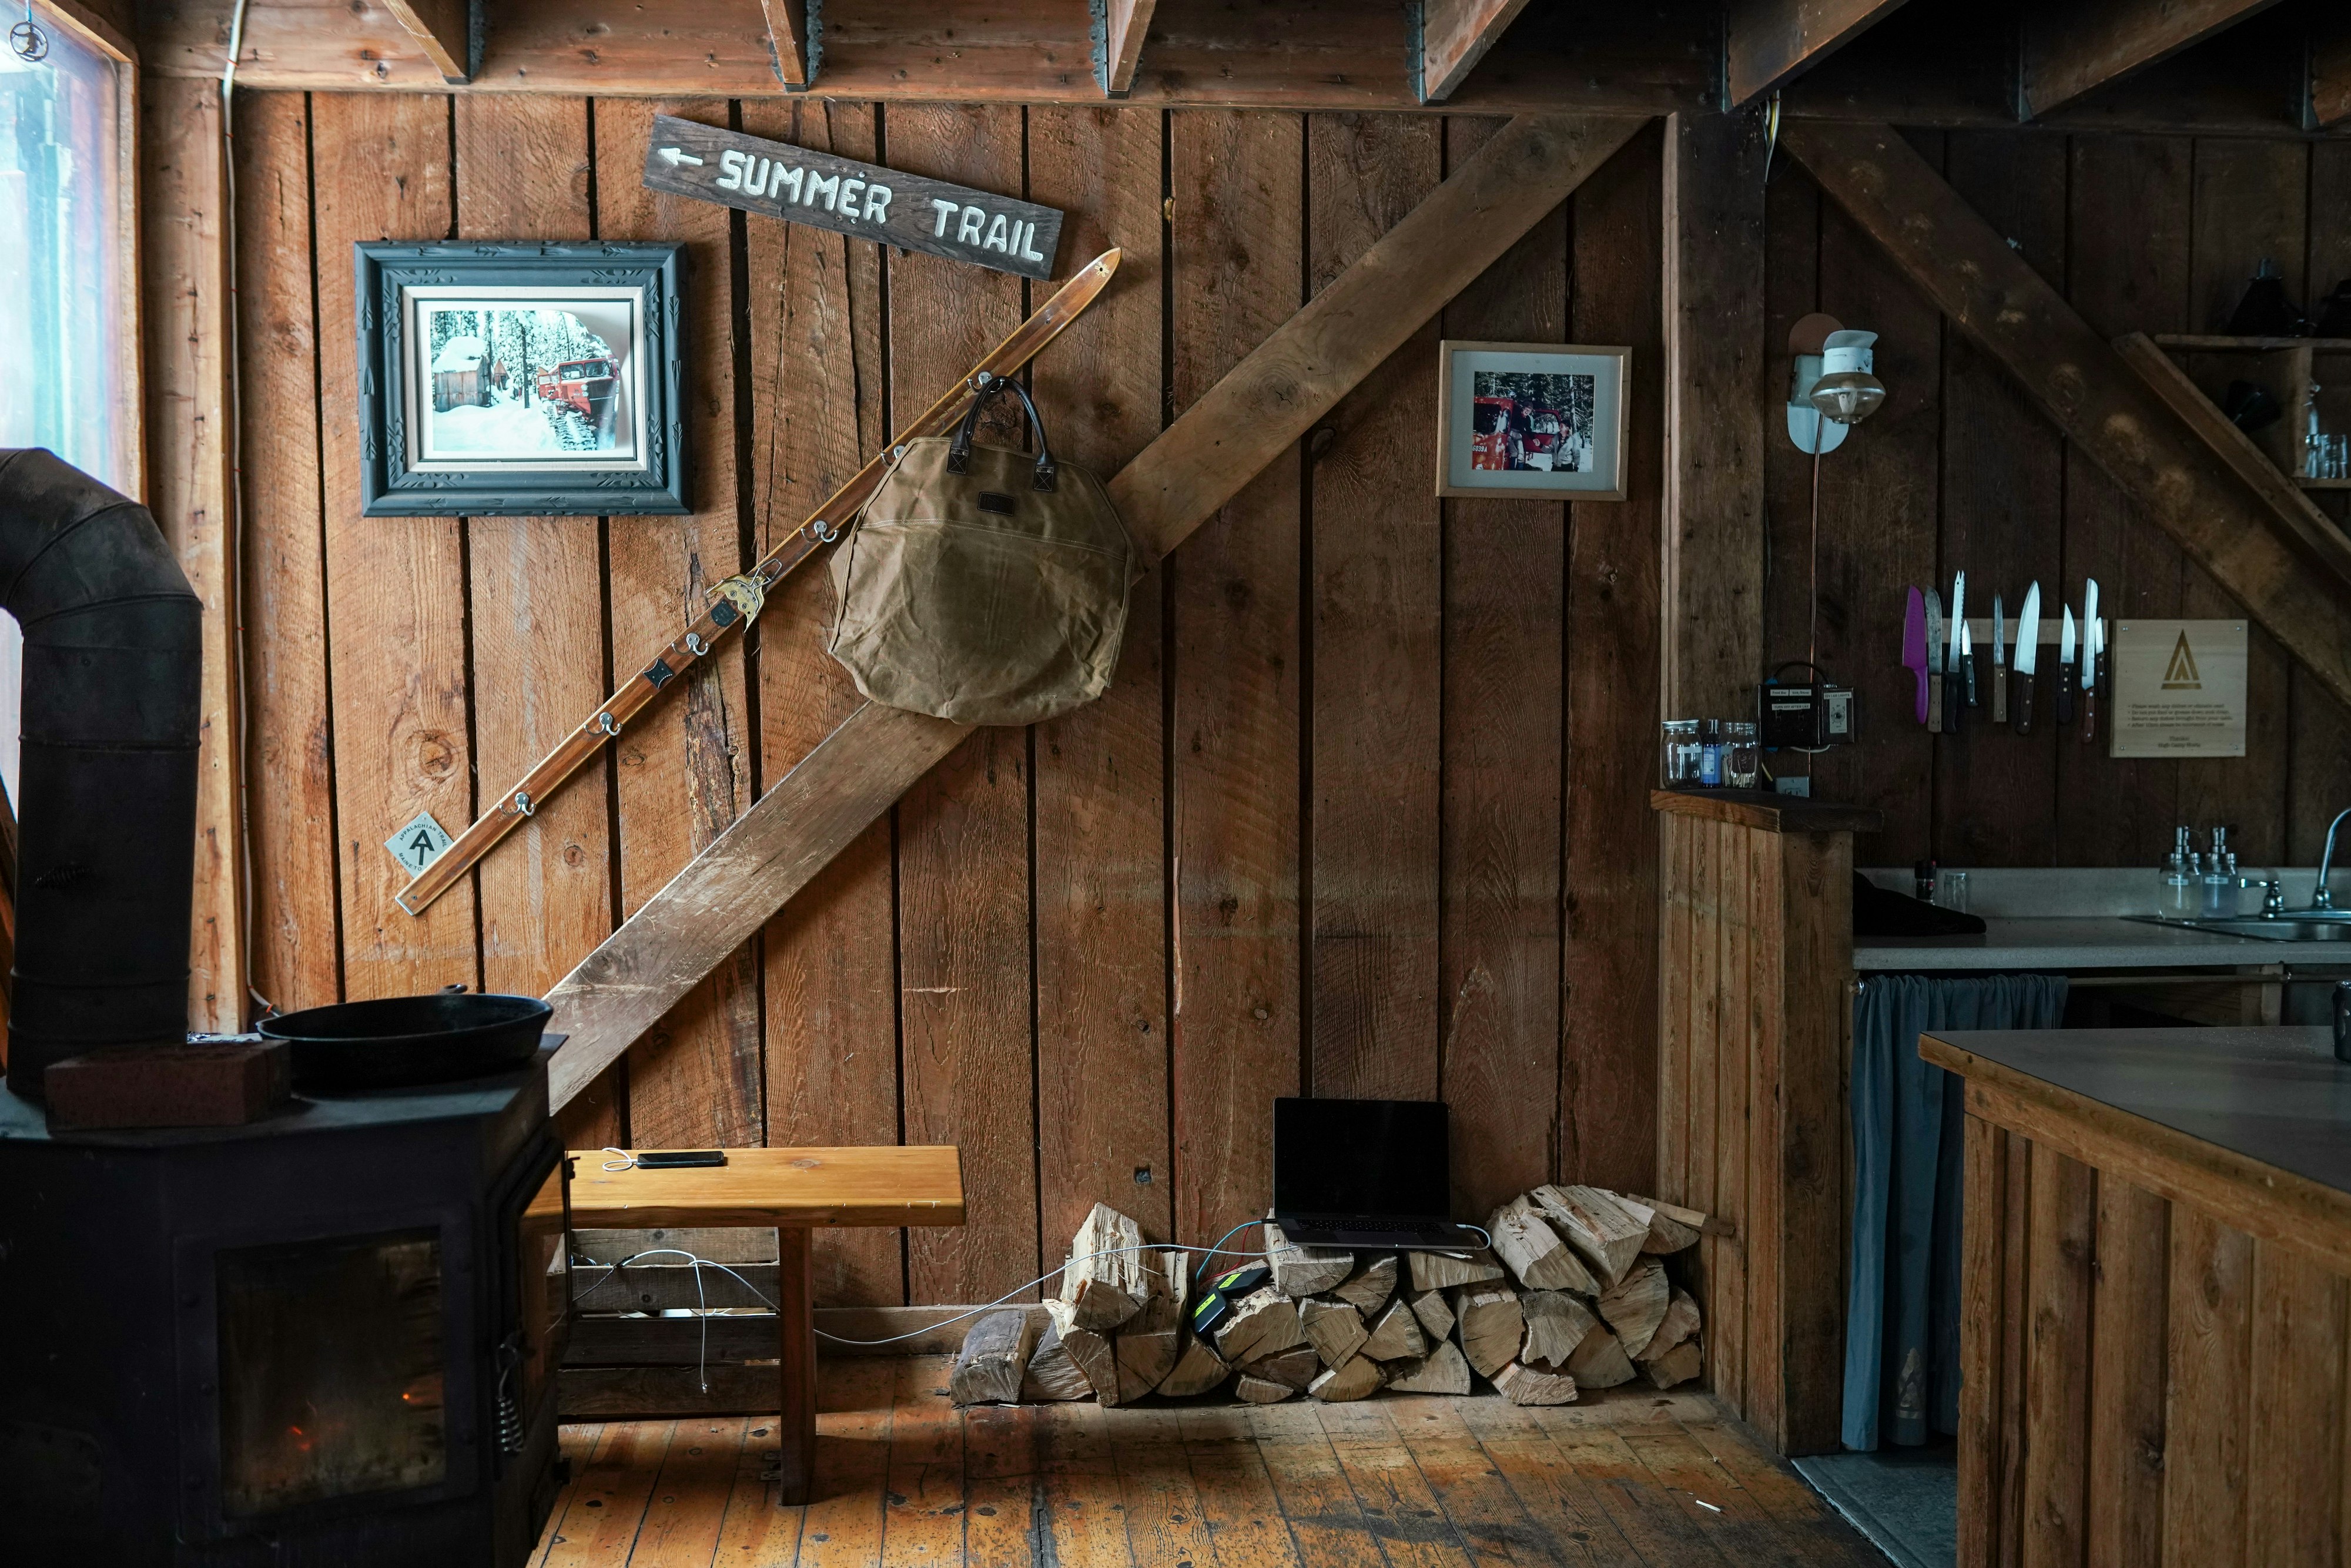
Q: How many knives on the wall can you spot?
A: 9